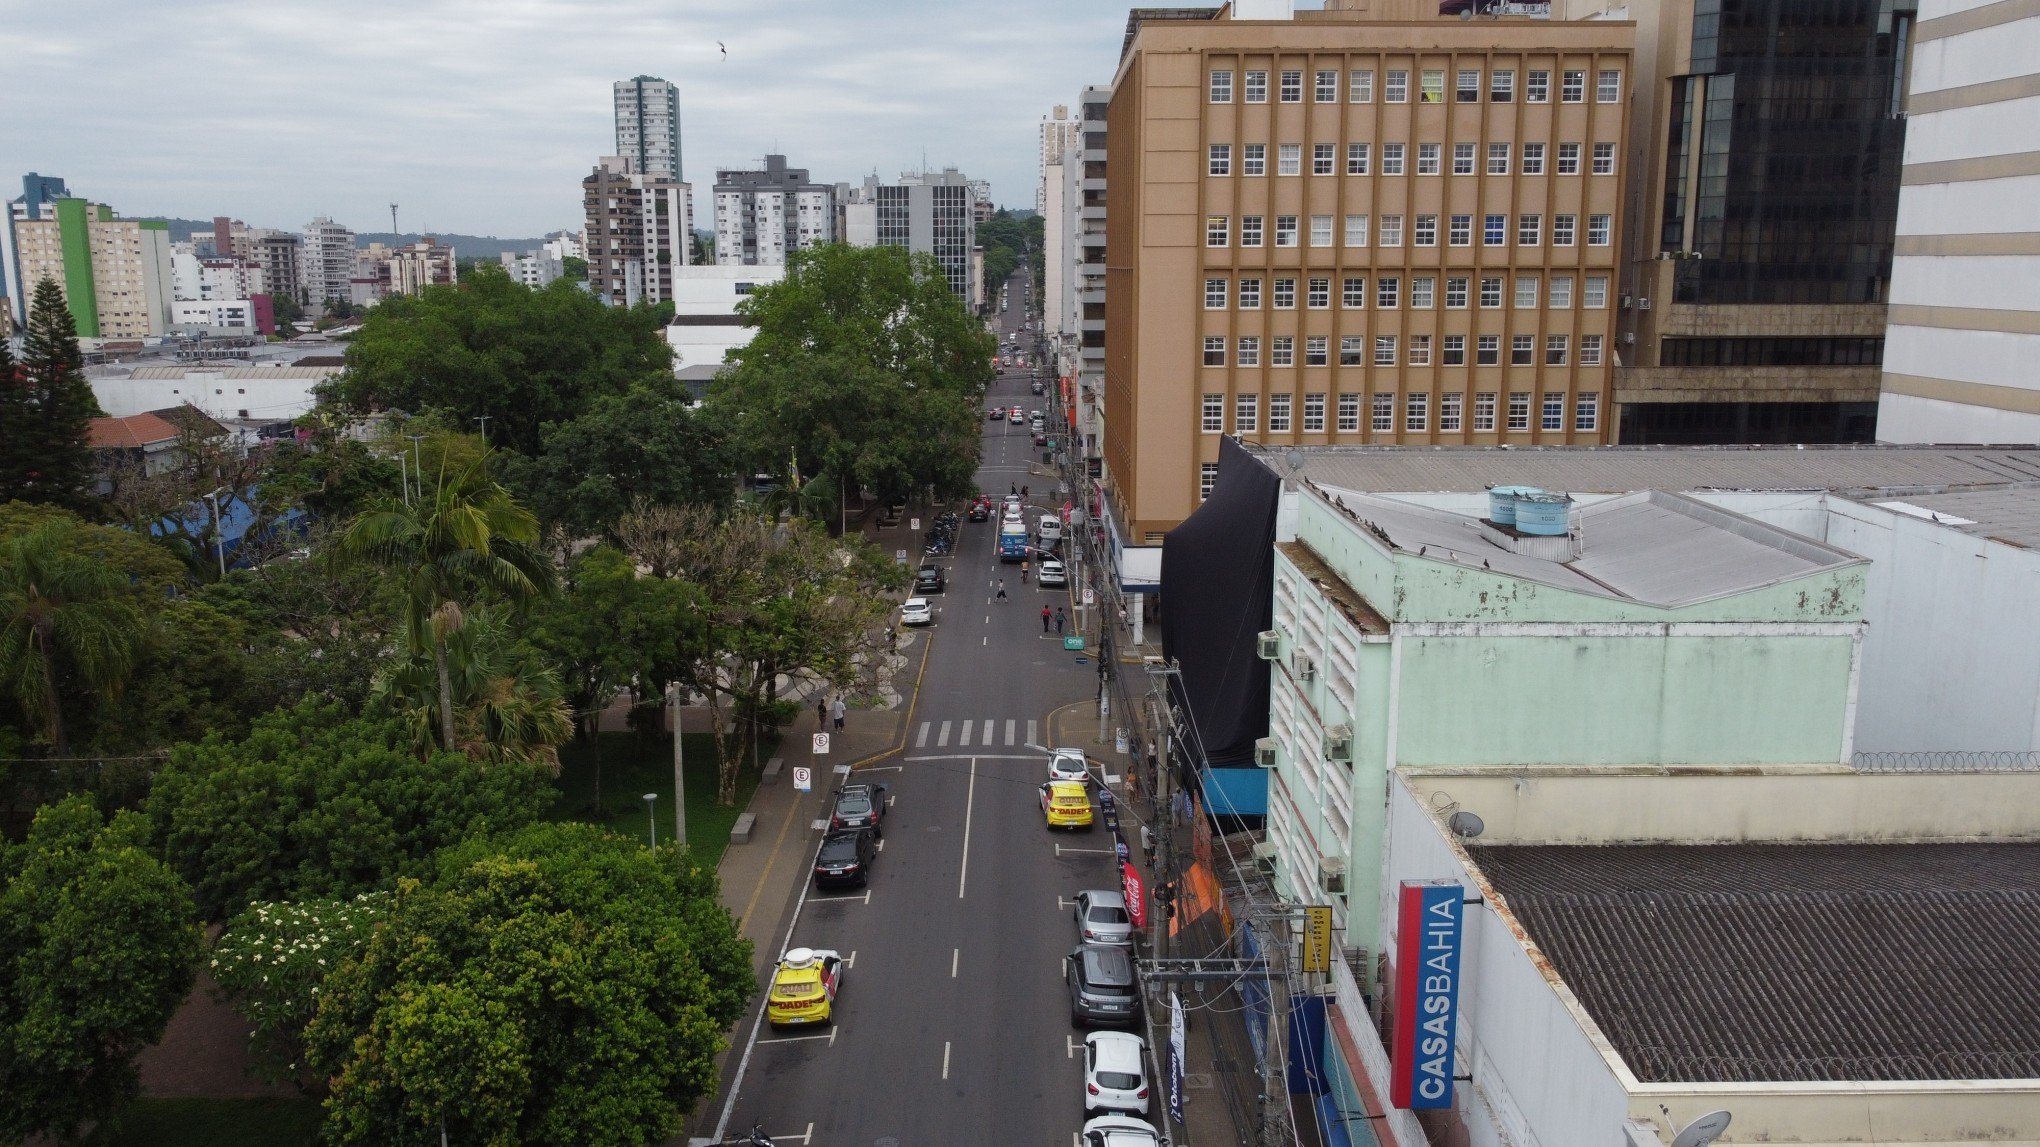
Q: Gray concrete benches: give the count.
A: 2